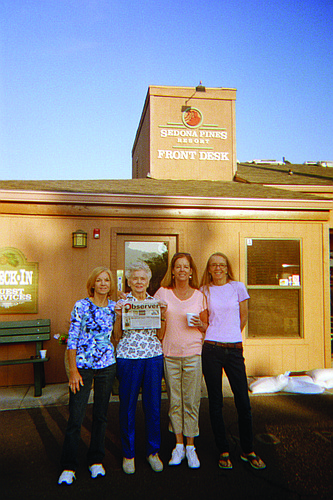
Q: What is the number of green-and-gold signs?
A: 1